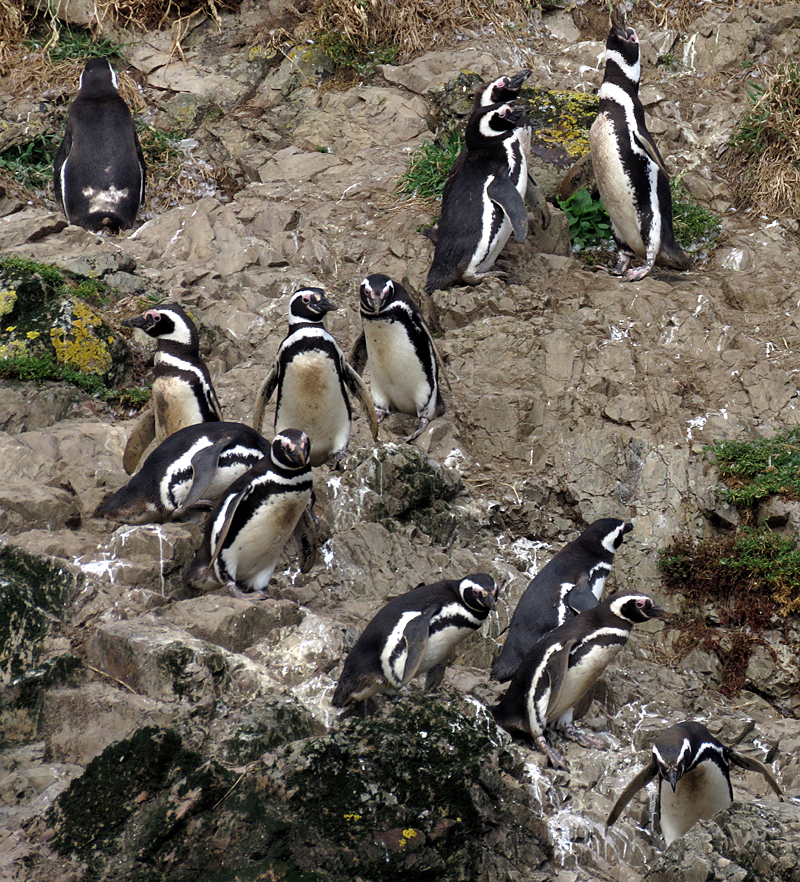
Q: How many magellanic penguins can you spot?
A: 13